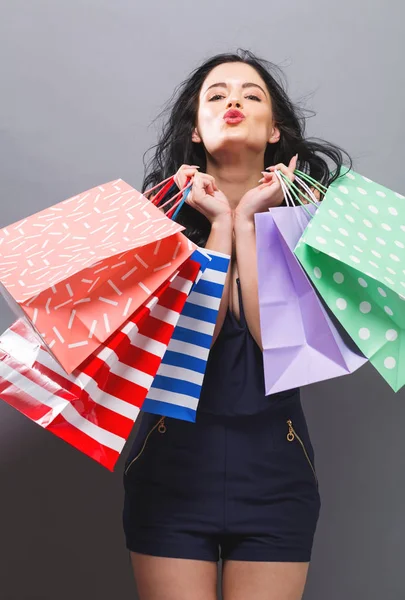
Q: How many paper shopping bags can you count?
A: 5